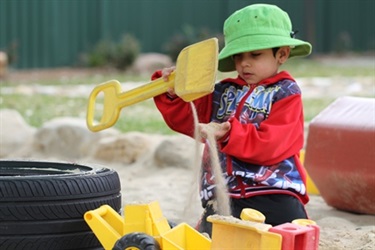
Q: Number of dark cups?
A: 0